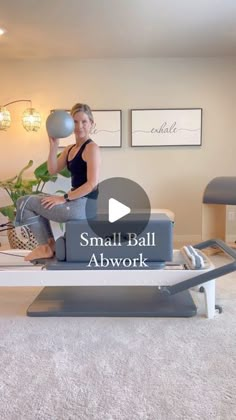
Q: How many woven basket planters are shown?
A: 1